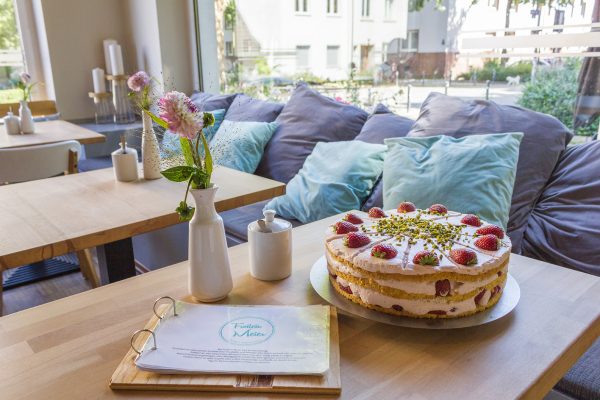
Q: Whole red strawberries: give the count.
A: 12